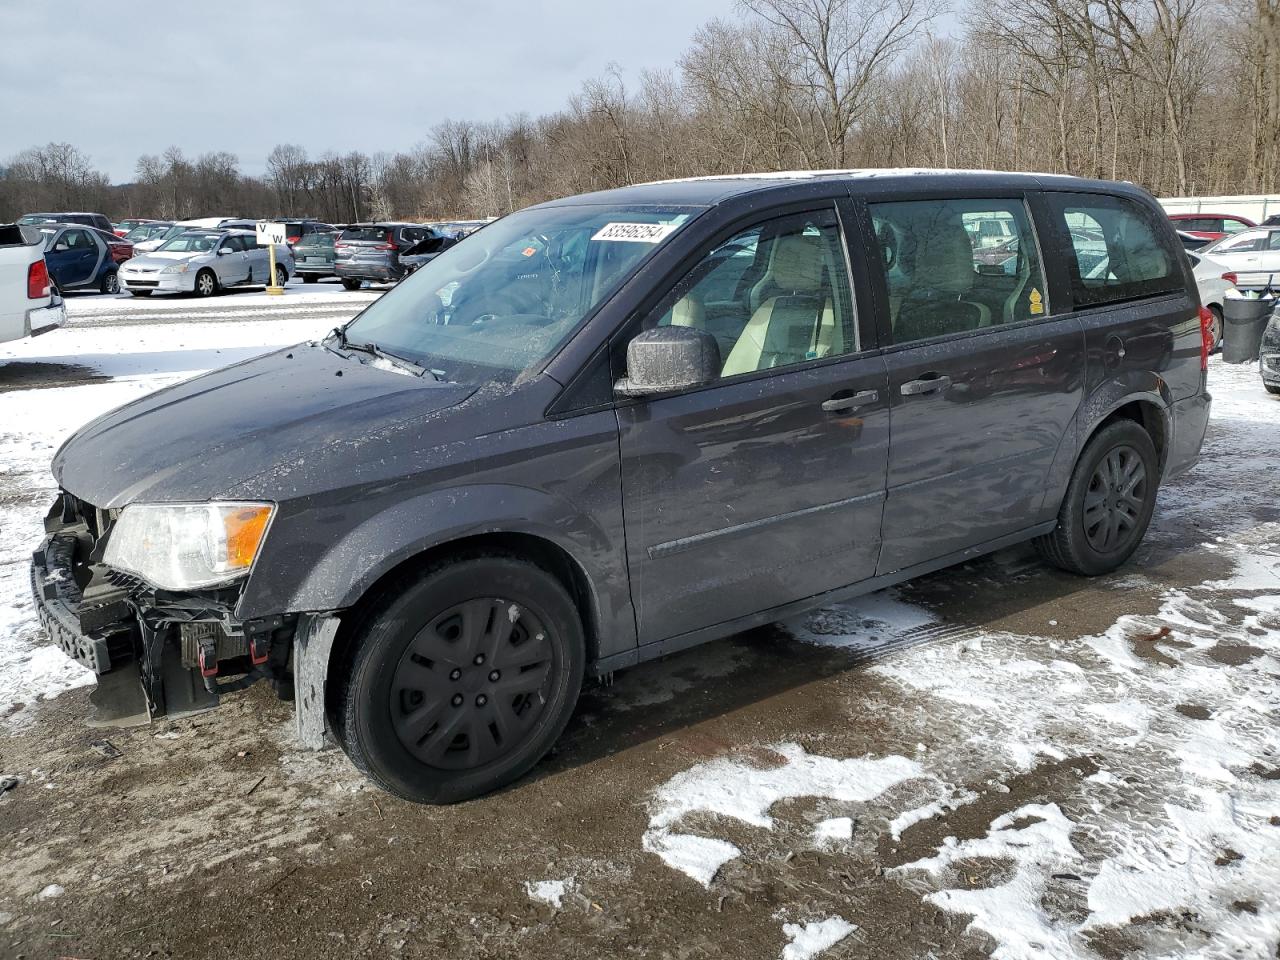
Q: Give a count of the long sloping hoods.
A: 1